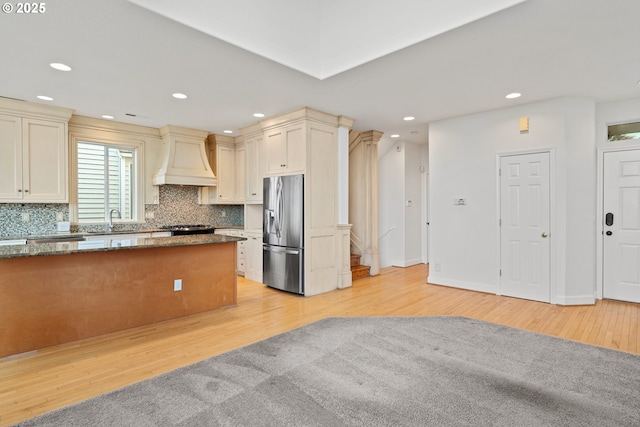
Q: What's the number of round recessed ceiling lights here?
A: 9